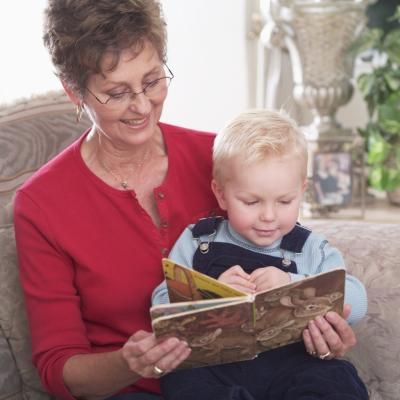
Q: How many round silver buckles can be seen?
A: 2